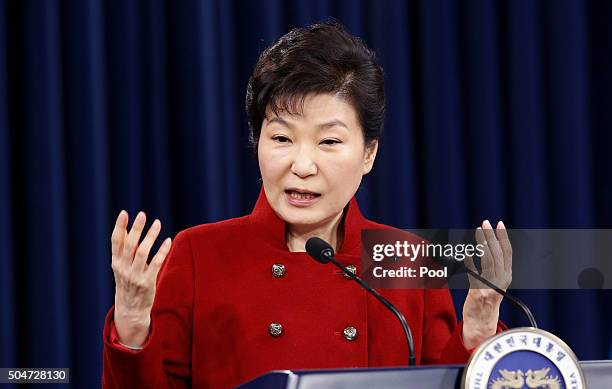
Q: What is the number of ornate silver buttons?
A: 4